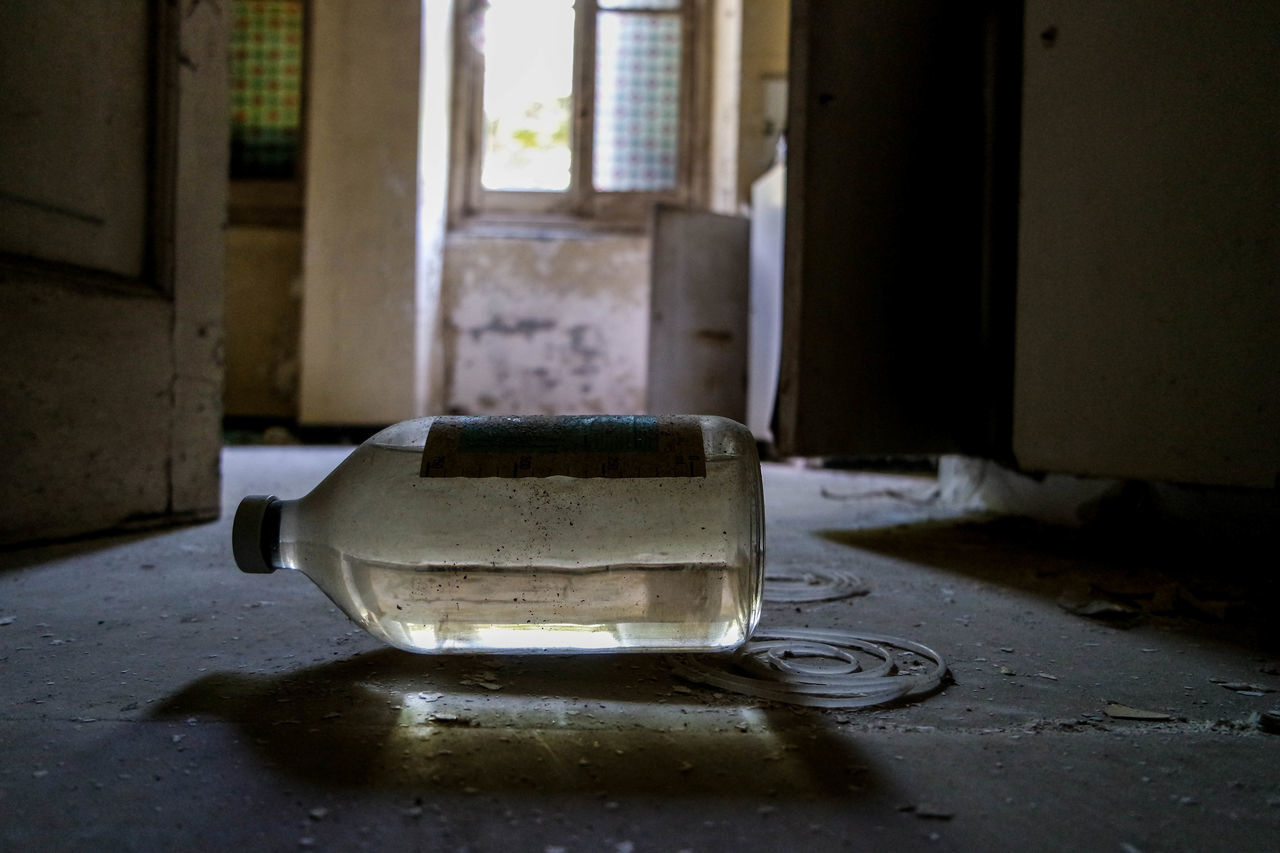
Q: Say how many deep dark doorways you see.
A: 1